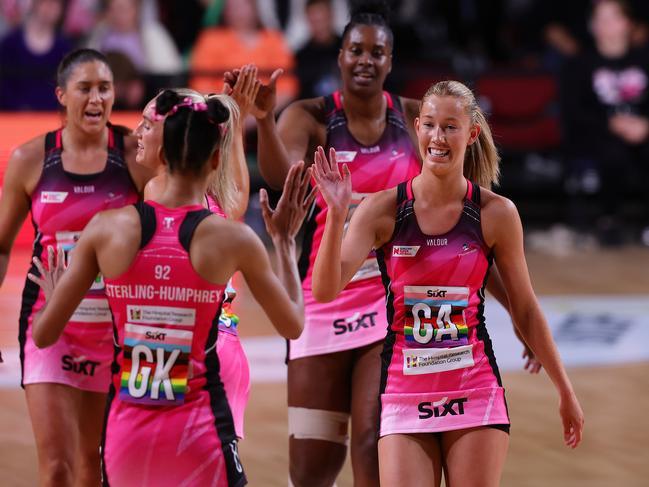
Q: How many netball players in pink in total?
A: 5